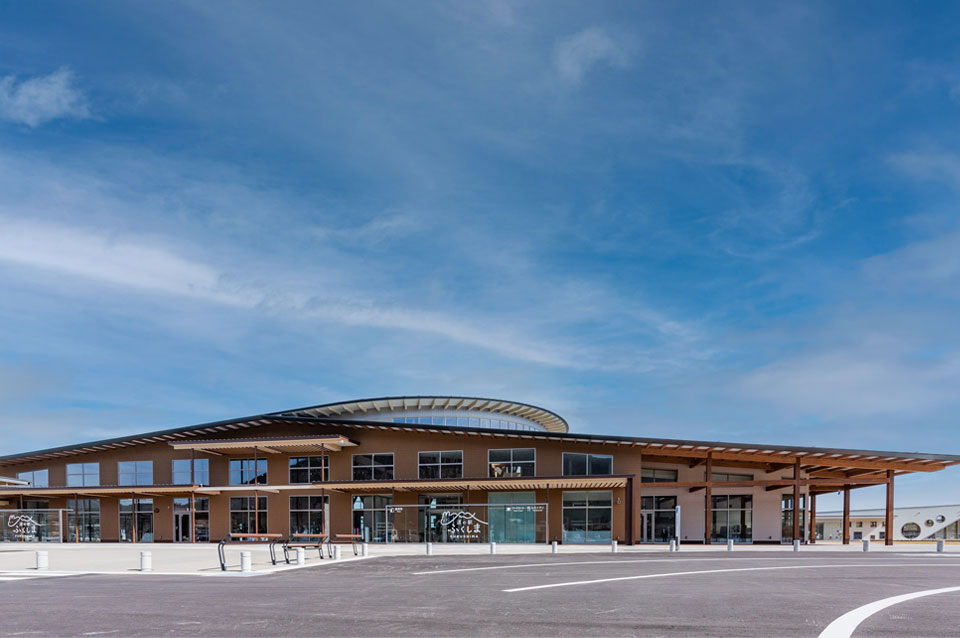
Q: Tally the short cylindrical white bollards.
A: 15